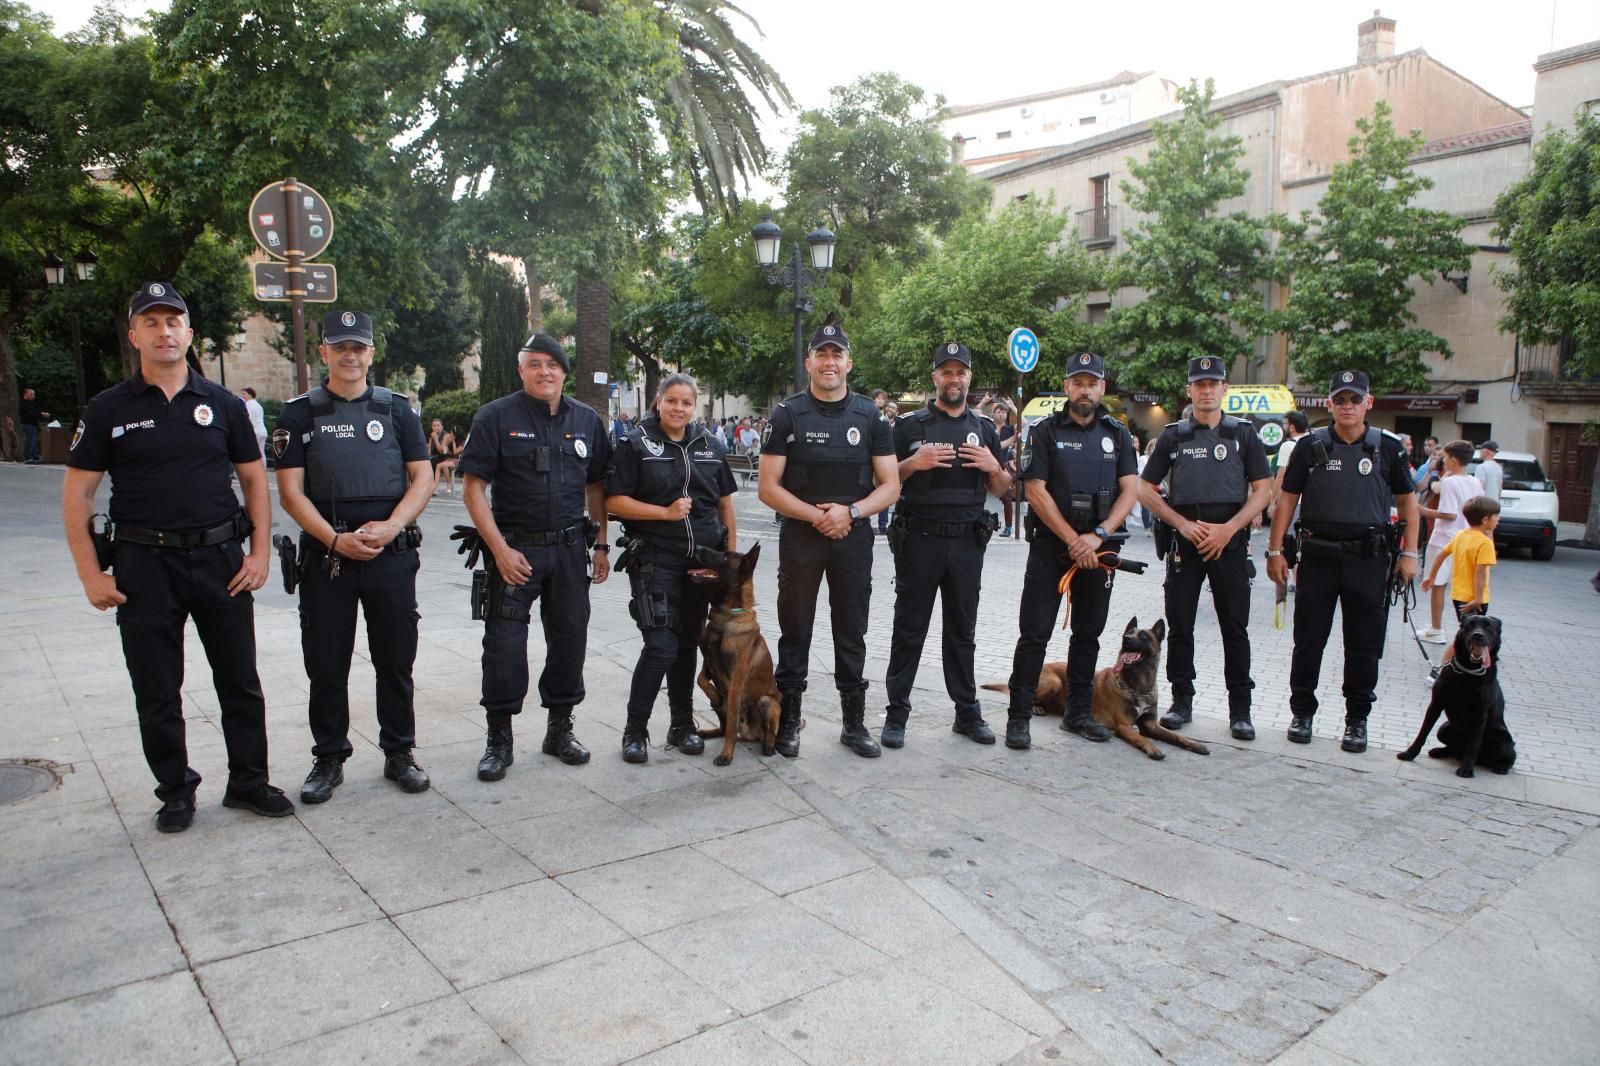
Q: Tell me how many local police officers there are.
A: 9